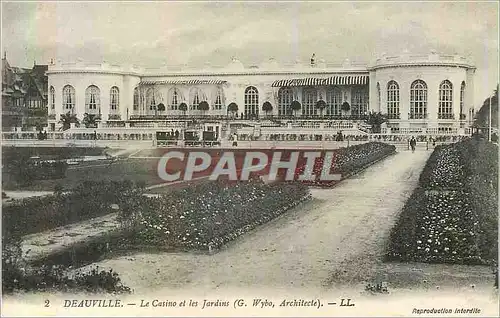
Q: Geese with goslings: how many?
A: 0